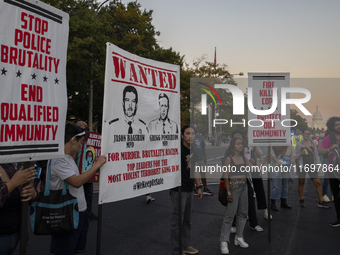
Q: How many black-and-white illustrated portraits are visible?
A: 2